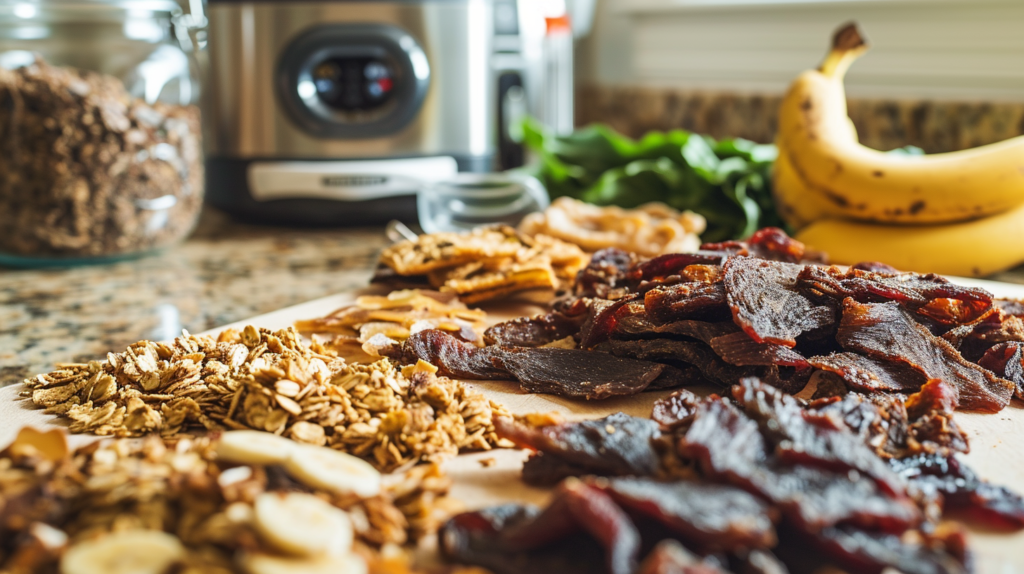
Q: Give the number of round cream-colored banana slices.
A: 5